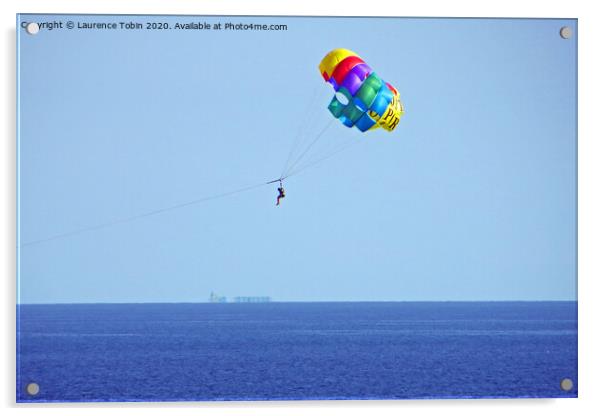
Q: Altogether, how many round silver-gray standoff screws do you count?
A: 4